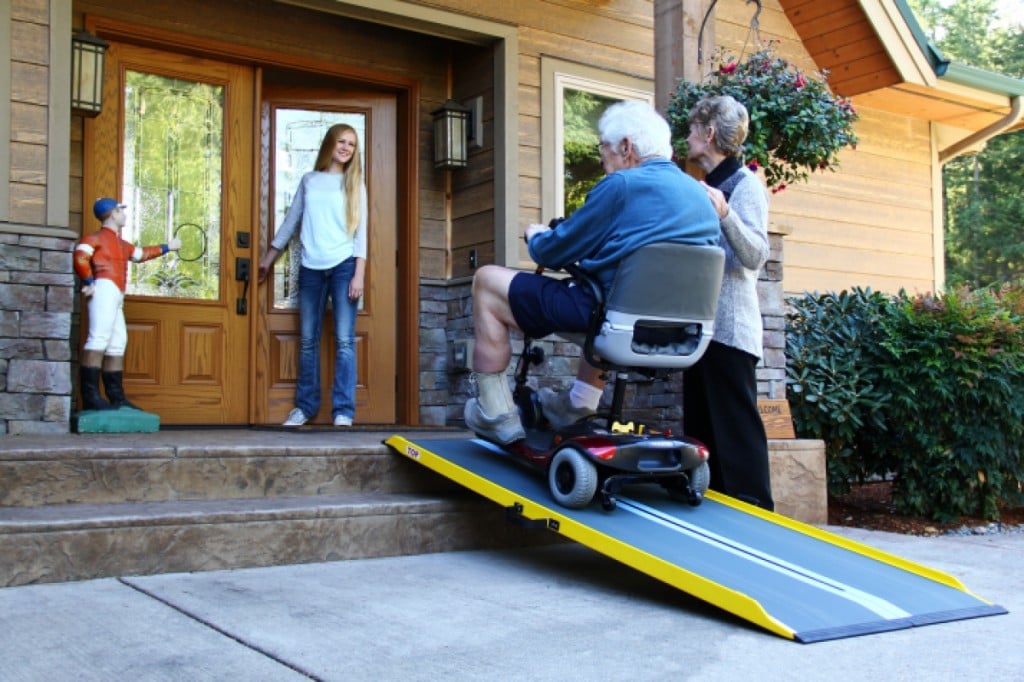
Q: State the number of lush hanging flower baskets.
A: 1